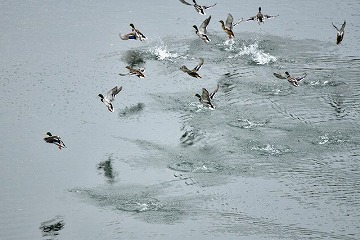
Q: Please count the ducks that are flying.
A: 12